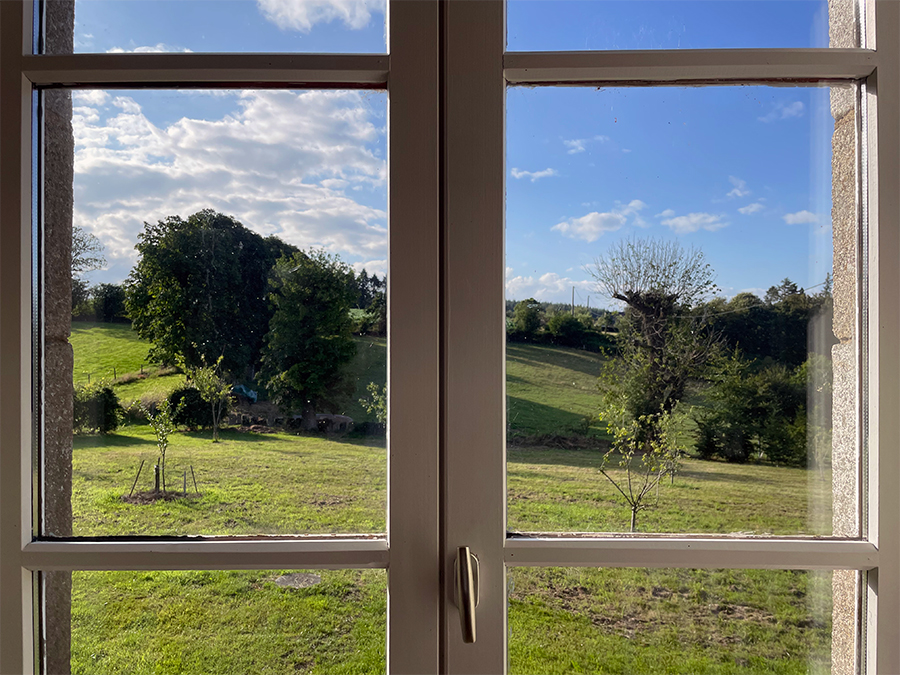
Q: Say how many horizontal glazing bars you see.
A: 4